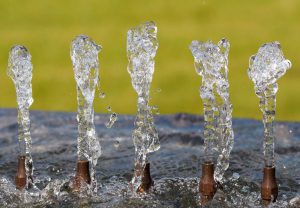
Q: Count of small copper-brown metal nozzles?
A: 5